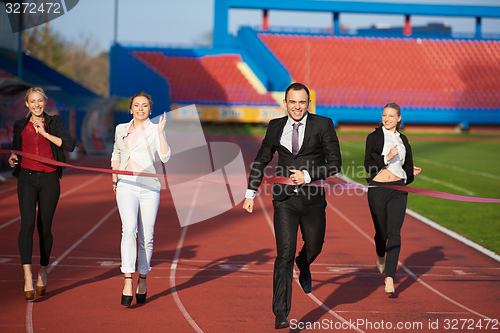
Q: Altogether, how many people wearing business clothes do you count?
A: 4